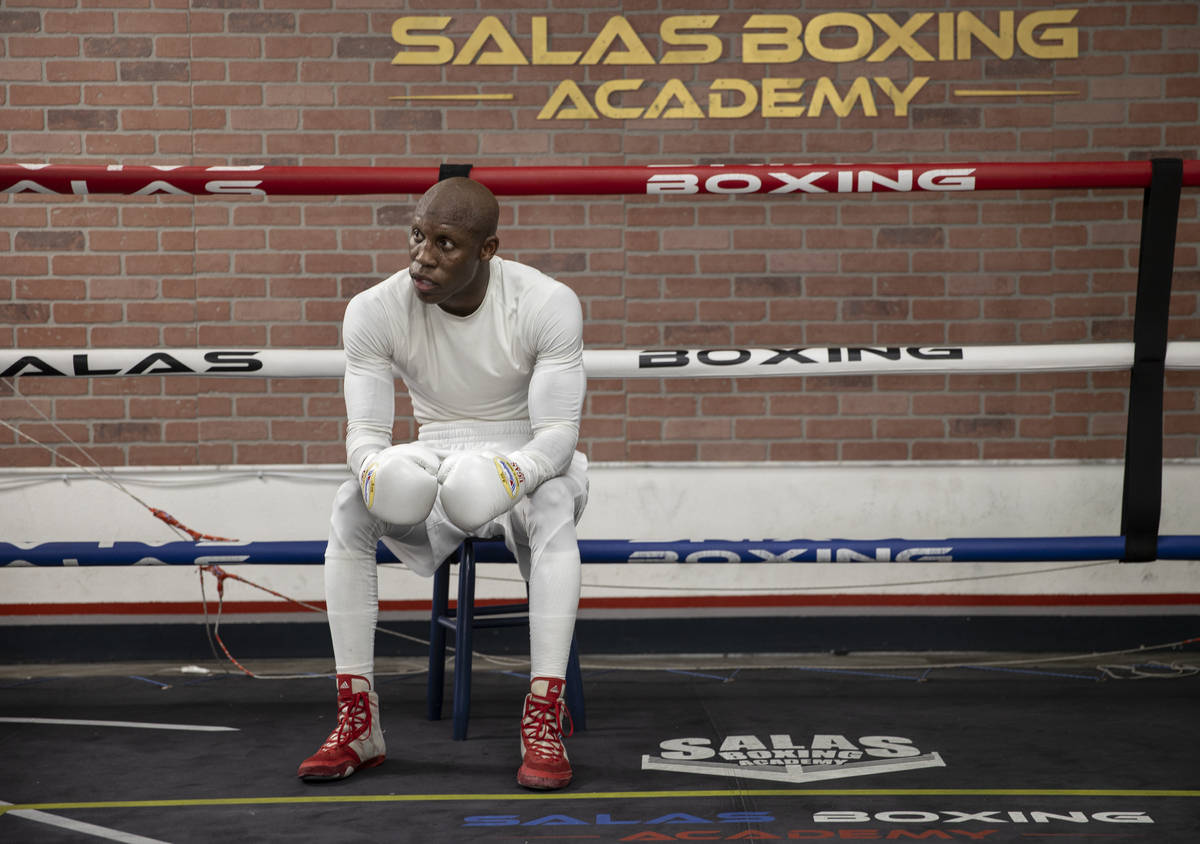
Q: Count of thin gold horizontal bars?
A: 2